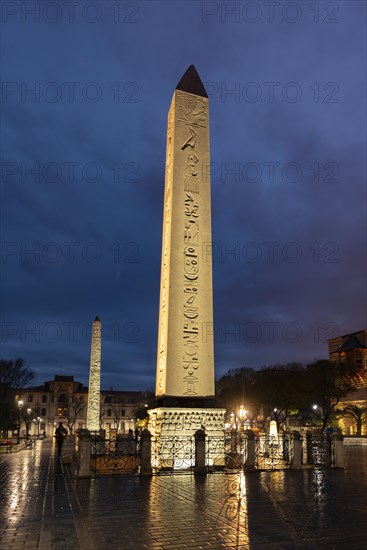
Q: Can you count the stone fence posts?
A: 6